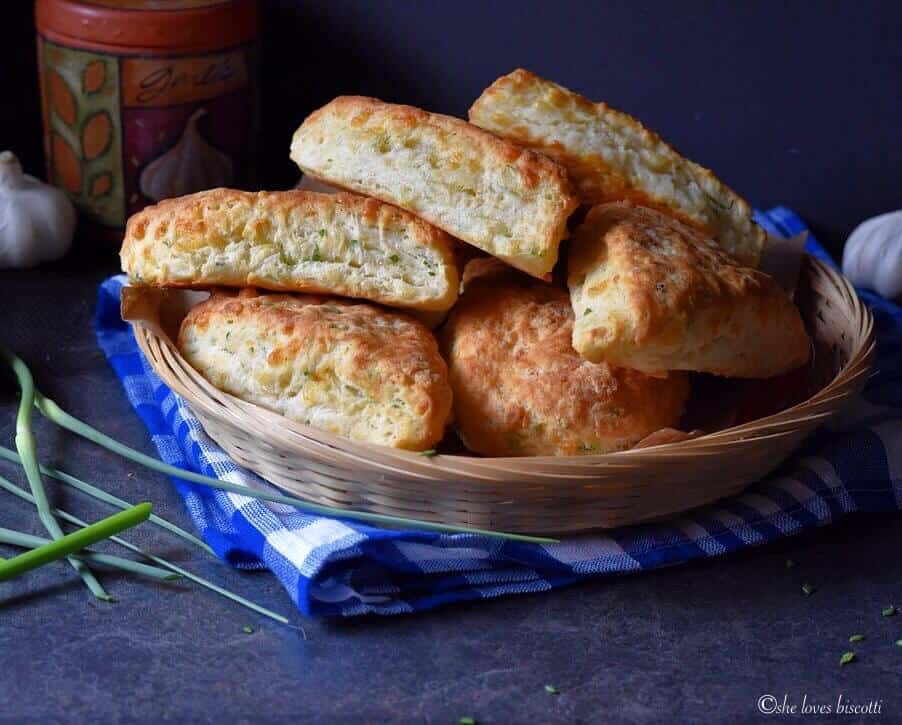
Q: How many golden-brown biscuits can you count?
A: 6